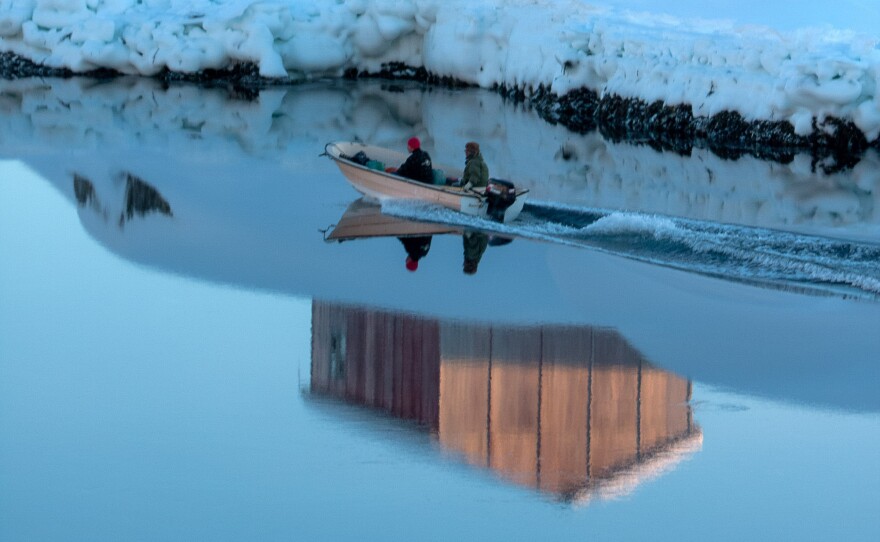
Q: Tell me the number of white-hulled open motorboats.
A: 1